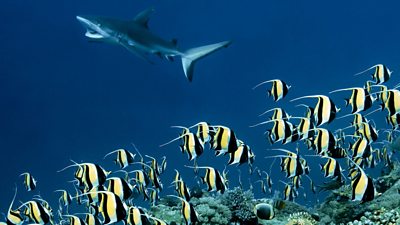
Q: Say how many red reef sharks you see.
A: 0